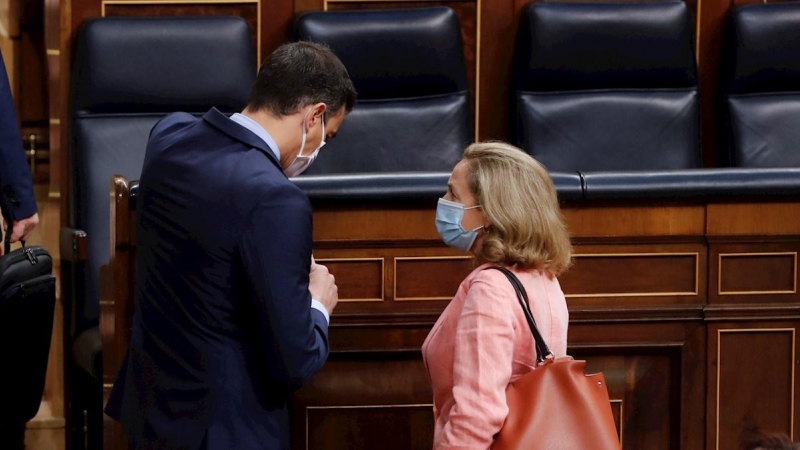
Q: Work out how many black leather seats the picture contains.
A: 4